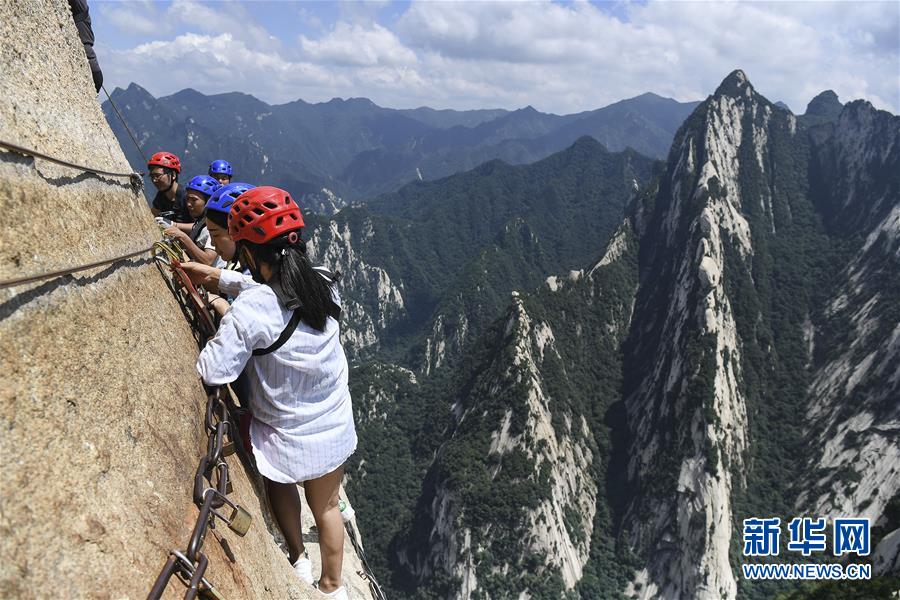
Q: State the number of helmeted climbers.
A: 5